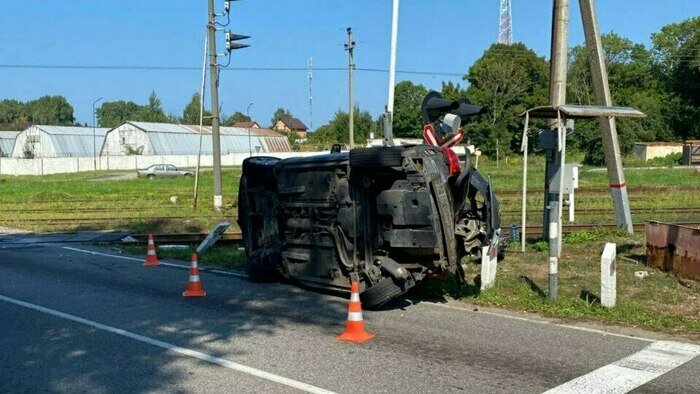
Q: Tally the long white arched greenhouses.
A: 3